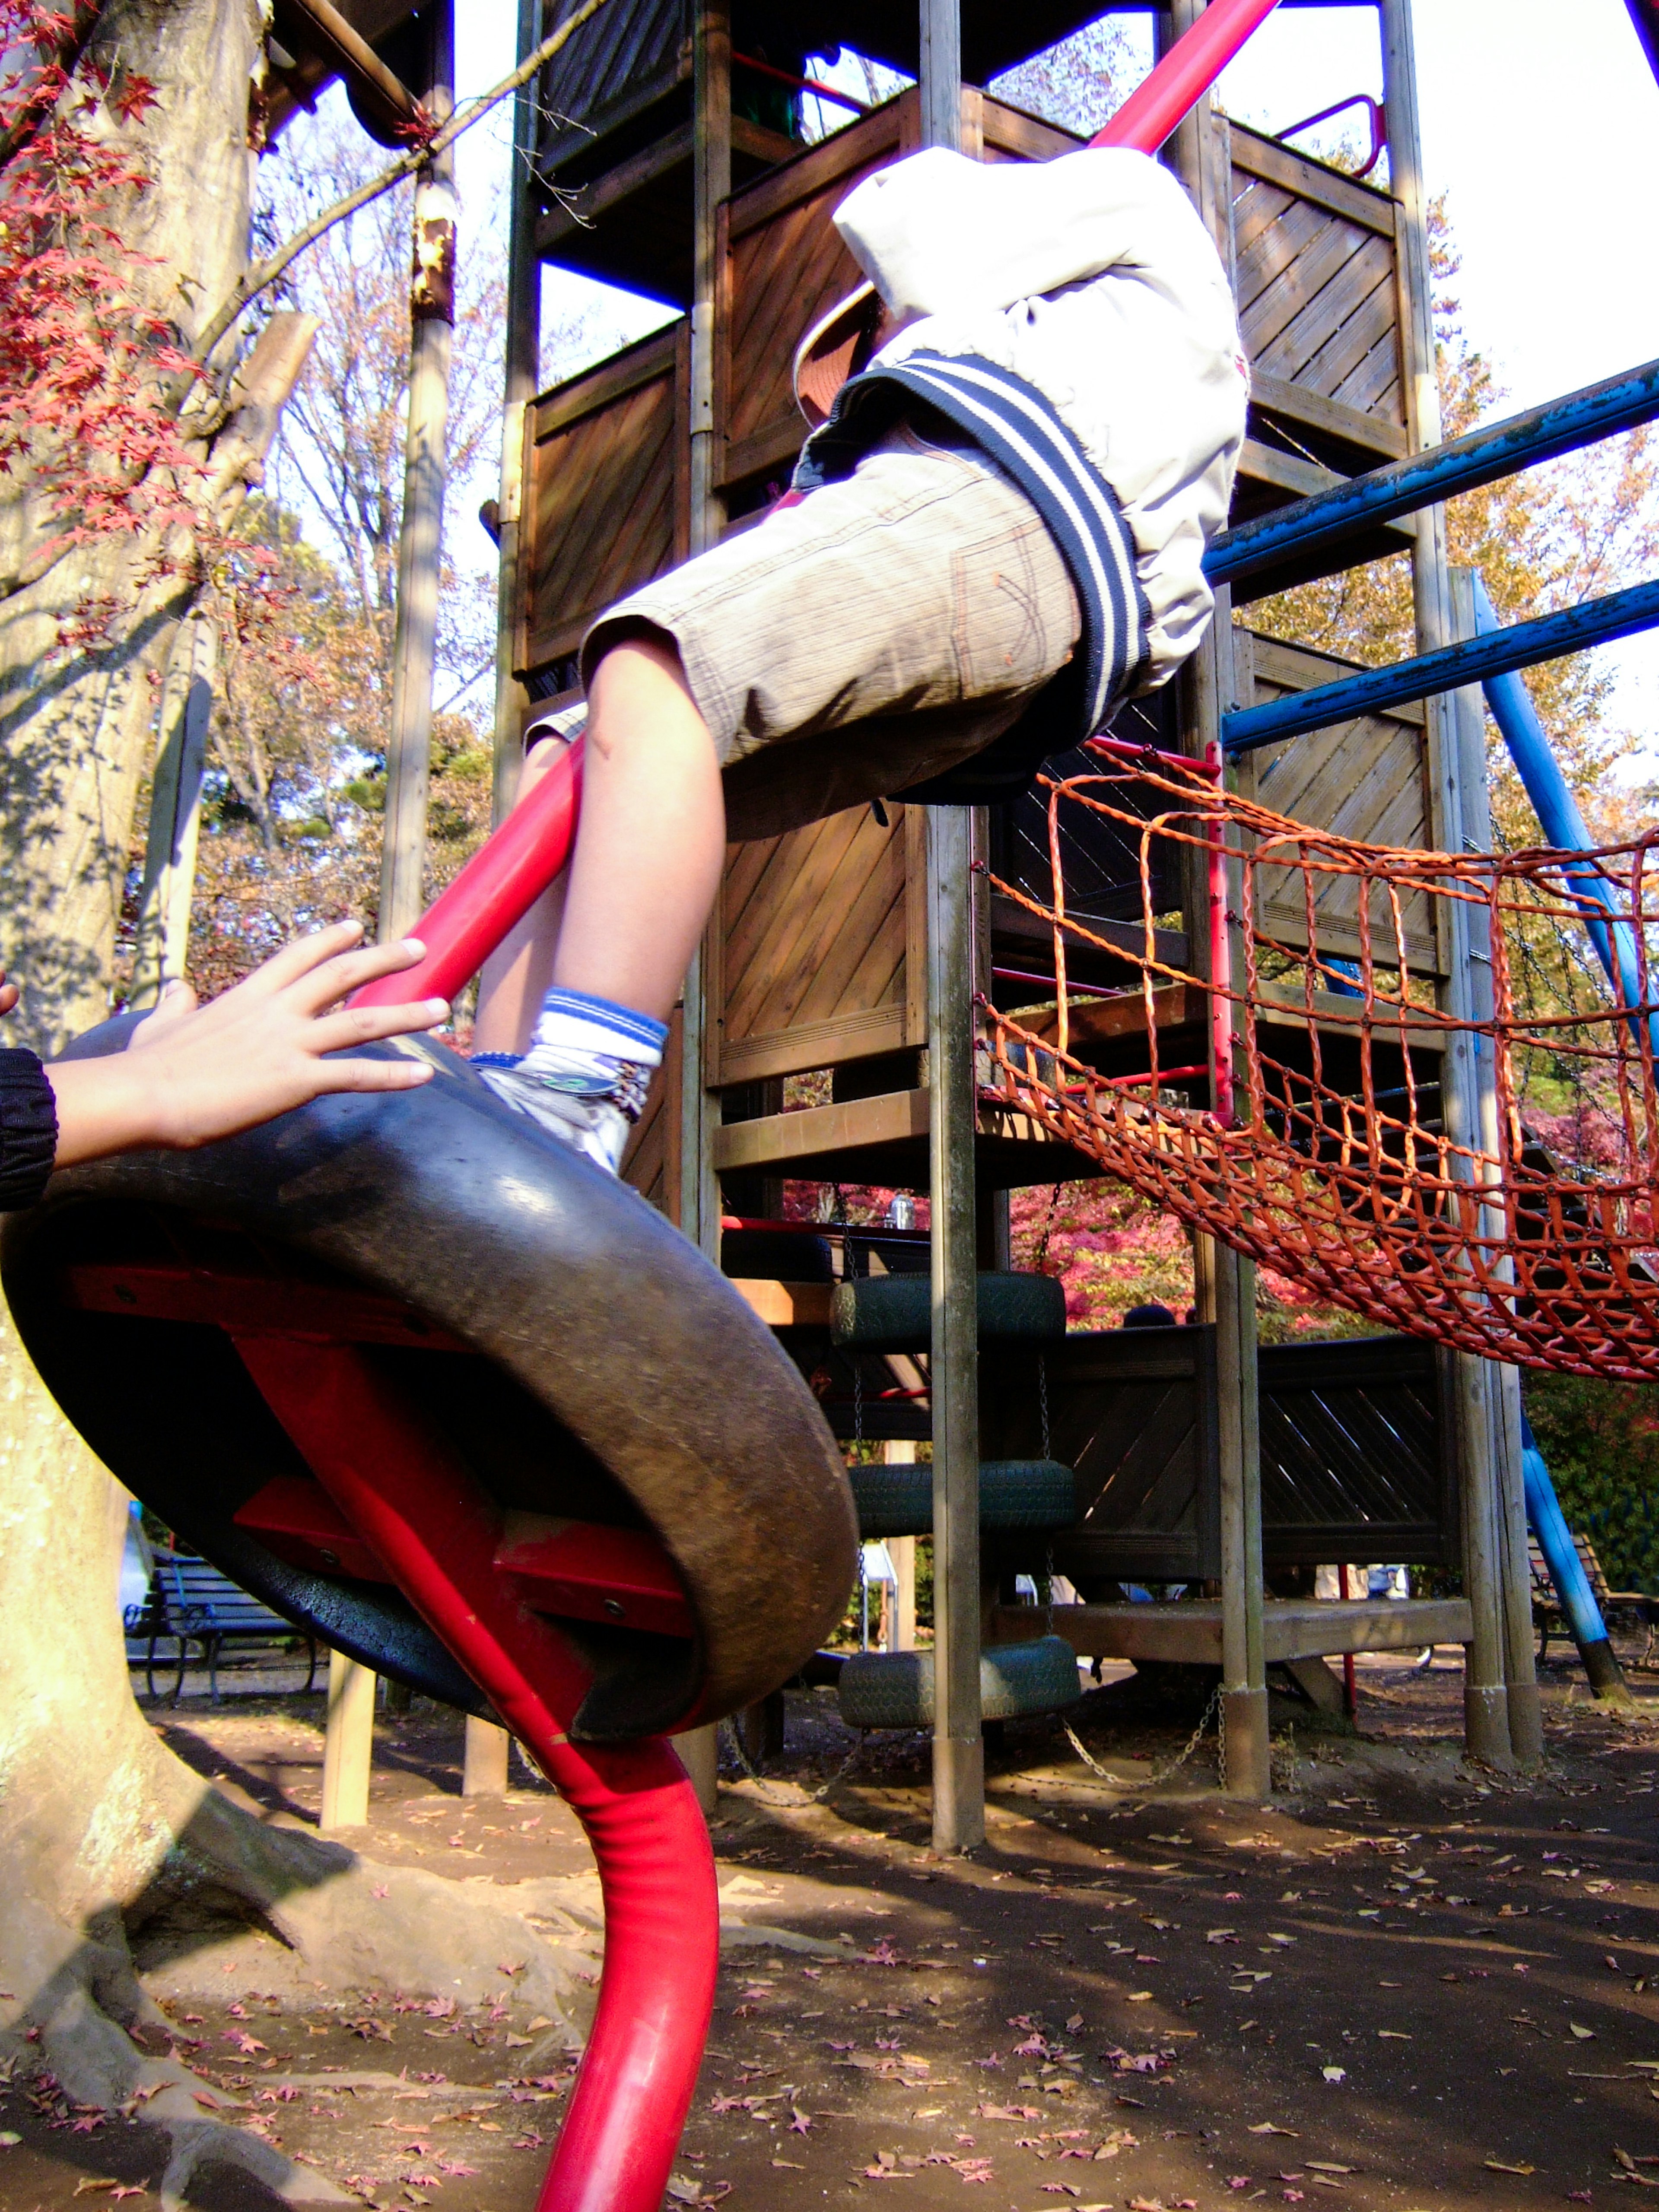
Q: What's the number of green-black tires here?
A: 3